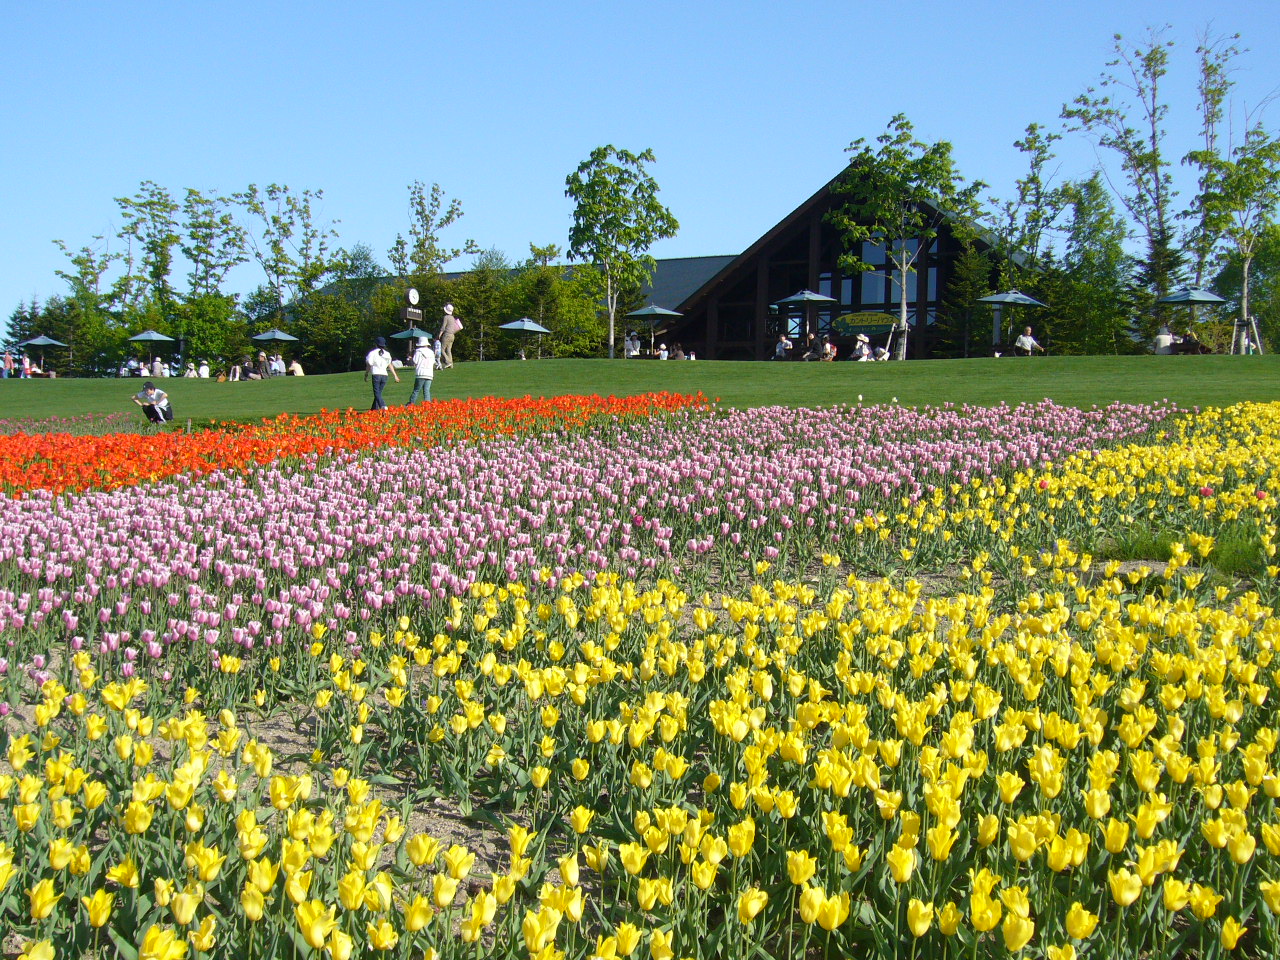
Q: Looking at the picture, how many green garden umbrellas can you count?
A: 9